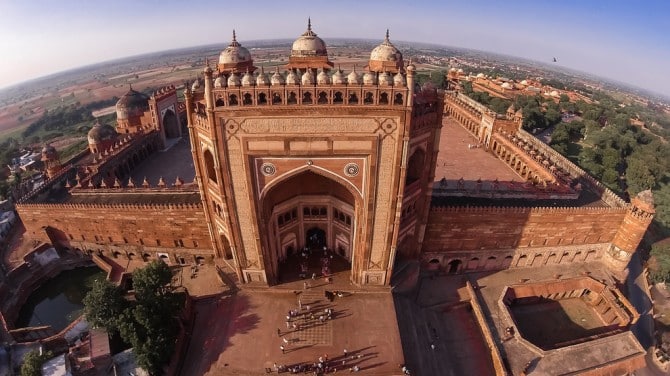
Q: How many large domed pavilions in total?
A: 3